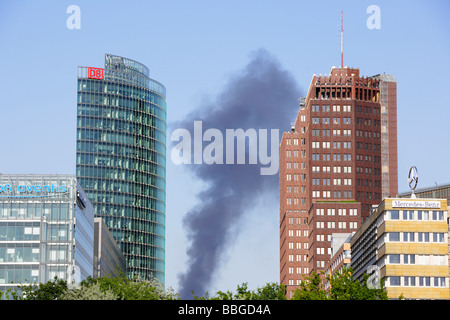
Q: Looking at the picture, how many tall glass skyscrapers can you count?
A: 1